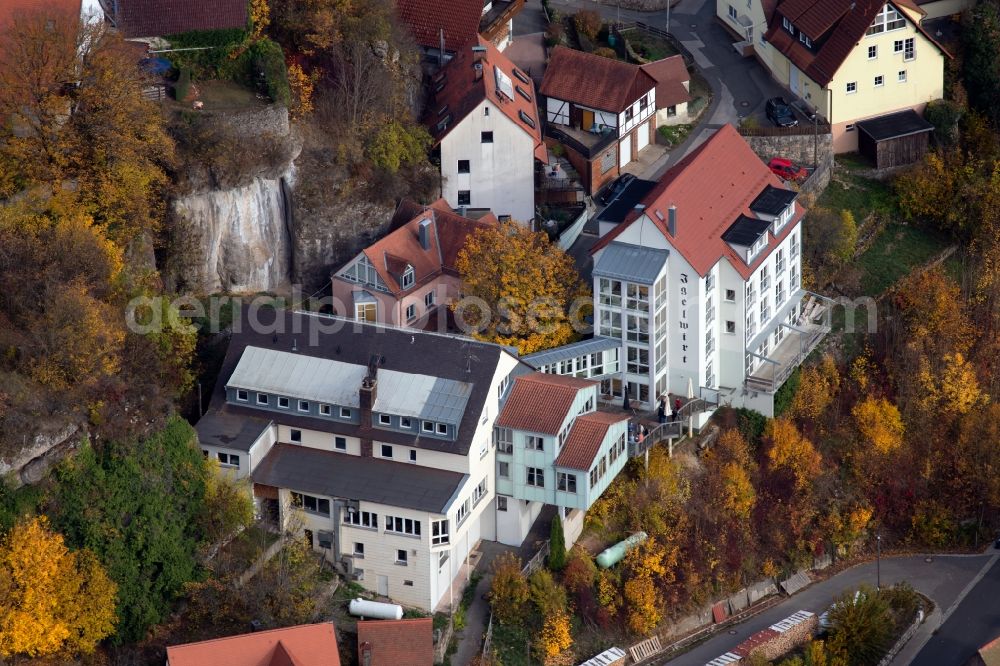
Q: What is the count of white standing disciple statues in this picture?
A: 0